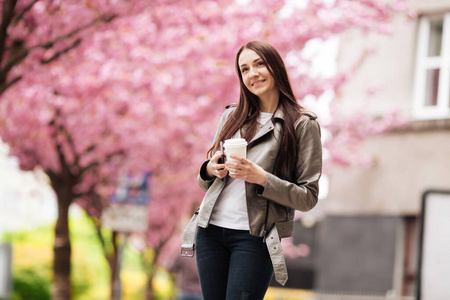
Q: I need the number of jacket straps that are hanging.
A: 2